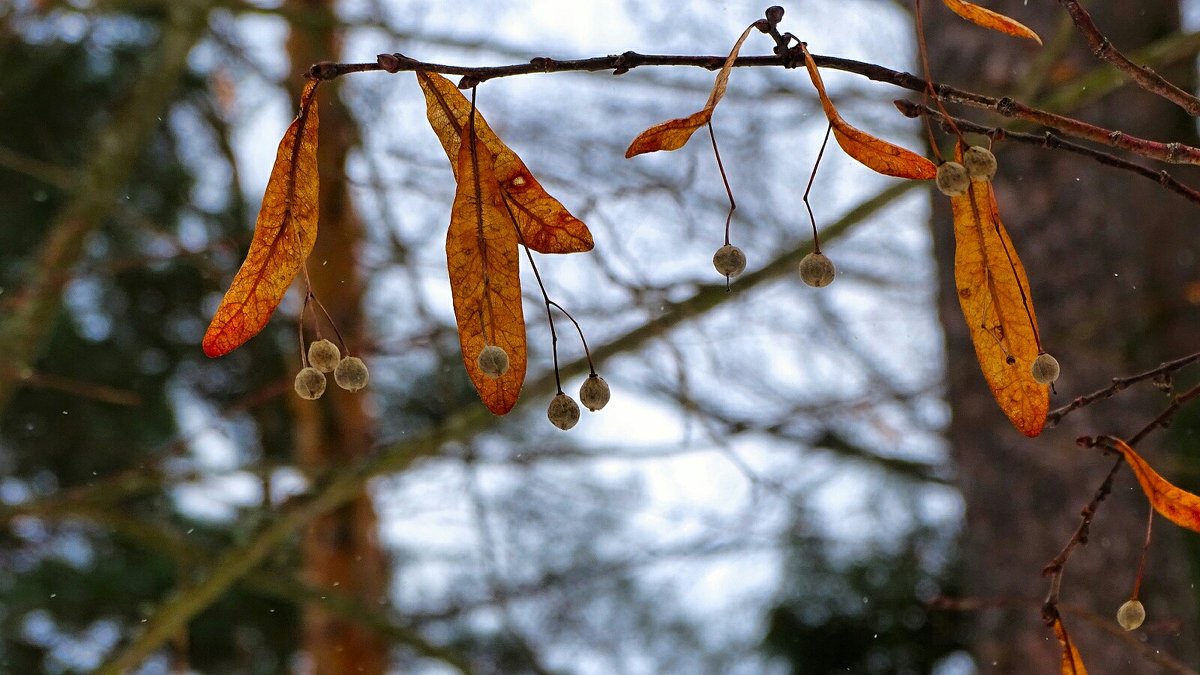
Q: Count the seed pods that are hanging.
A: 12